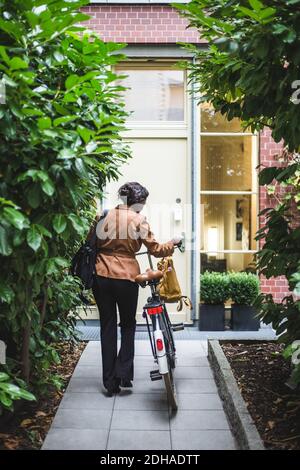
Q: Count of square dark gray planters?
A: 2